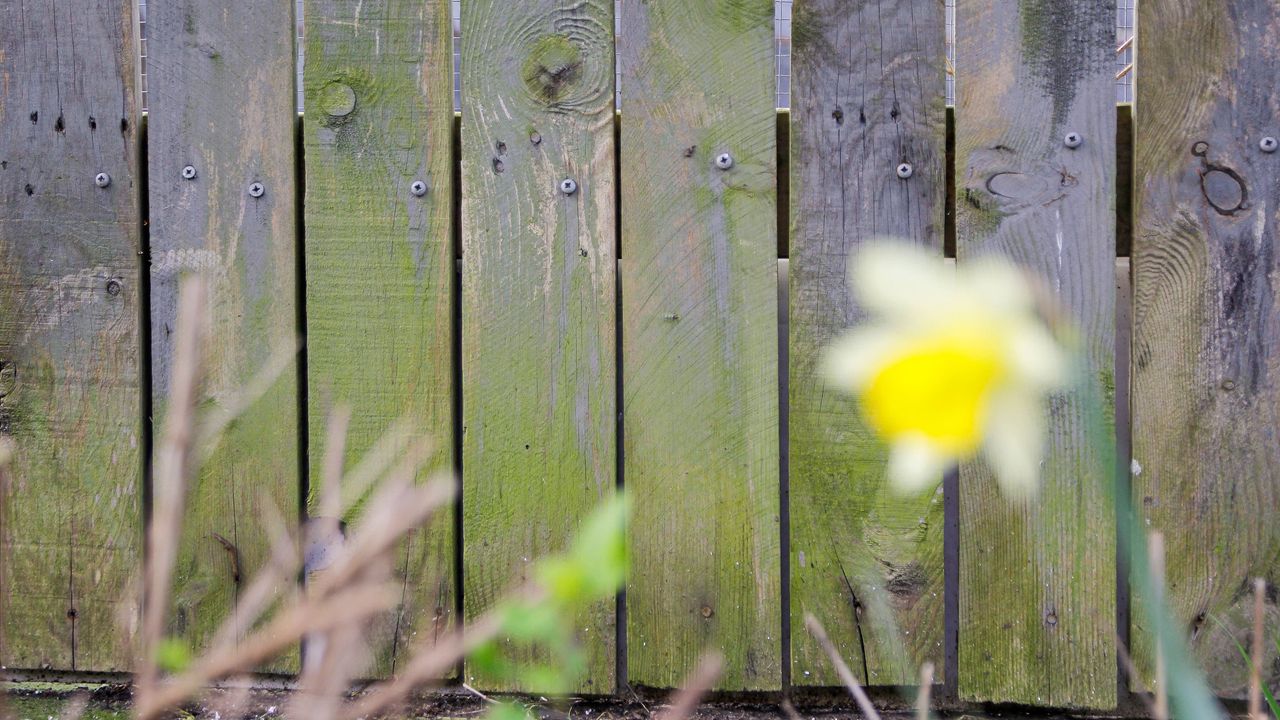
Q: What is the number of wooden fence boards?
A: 8